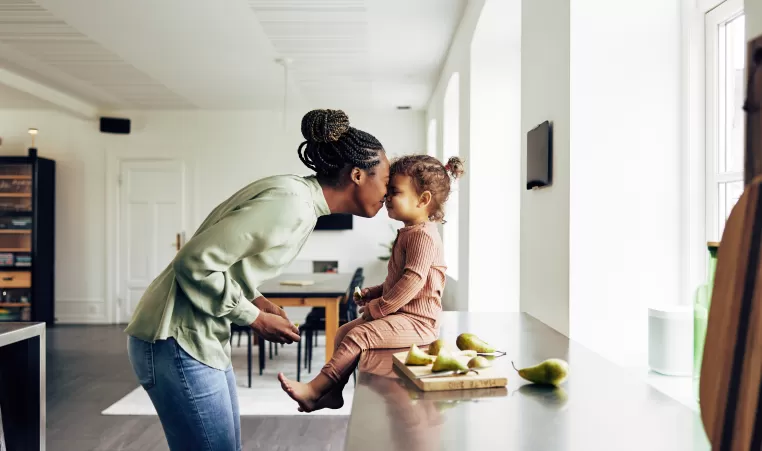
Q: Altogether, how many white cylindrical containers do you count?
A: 1